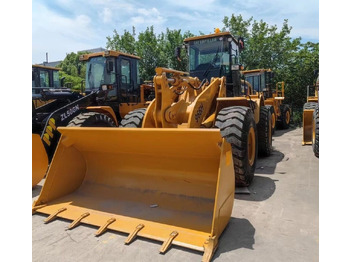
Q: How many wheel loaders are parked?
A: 5